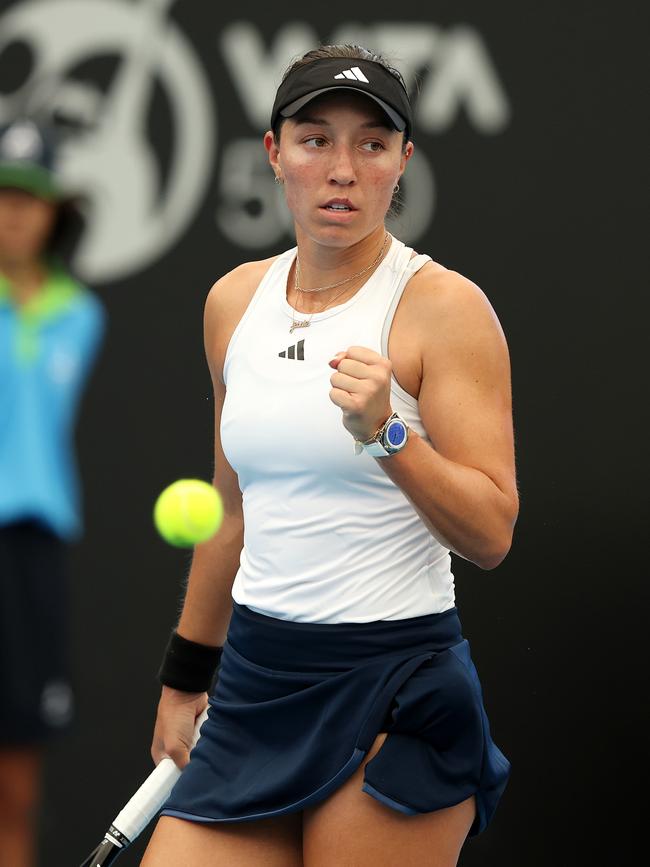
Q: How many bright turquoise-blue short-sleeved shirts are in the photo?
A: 1